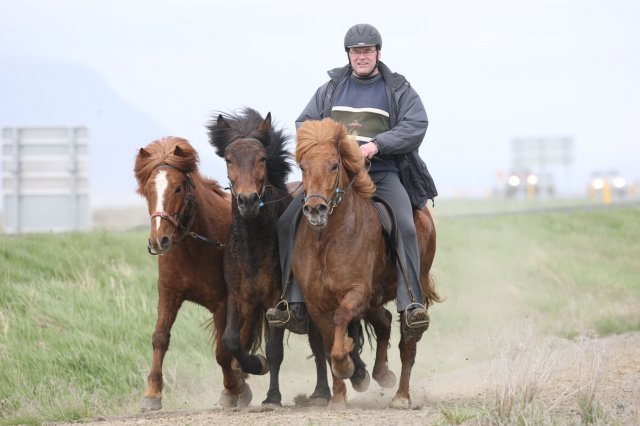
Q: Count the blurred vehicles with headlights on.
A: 2